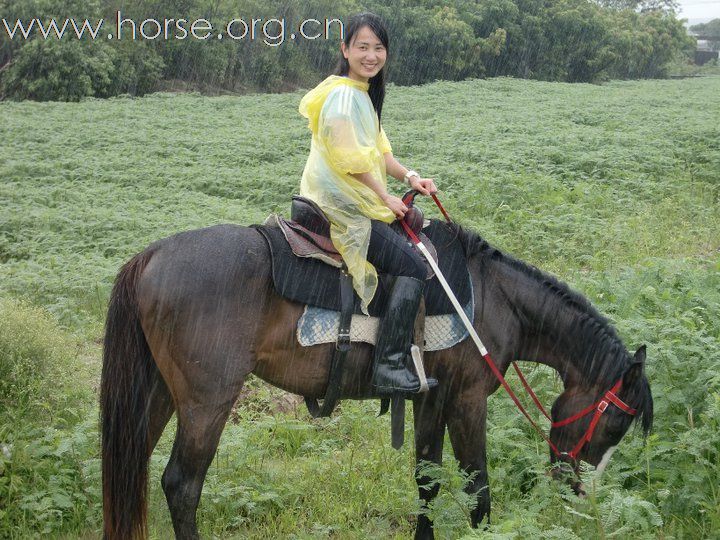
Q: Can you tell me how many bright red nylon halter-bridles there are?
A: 1